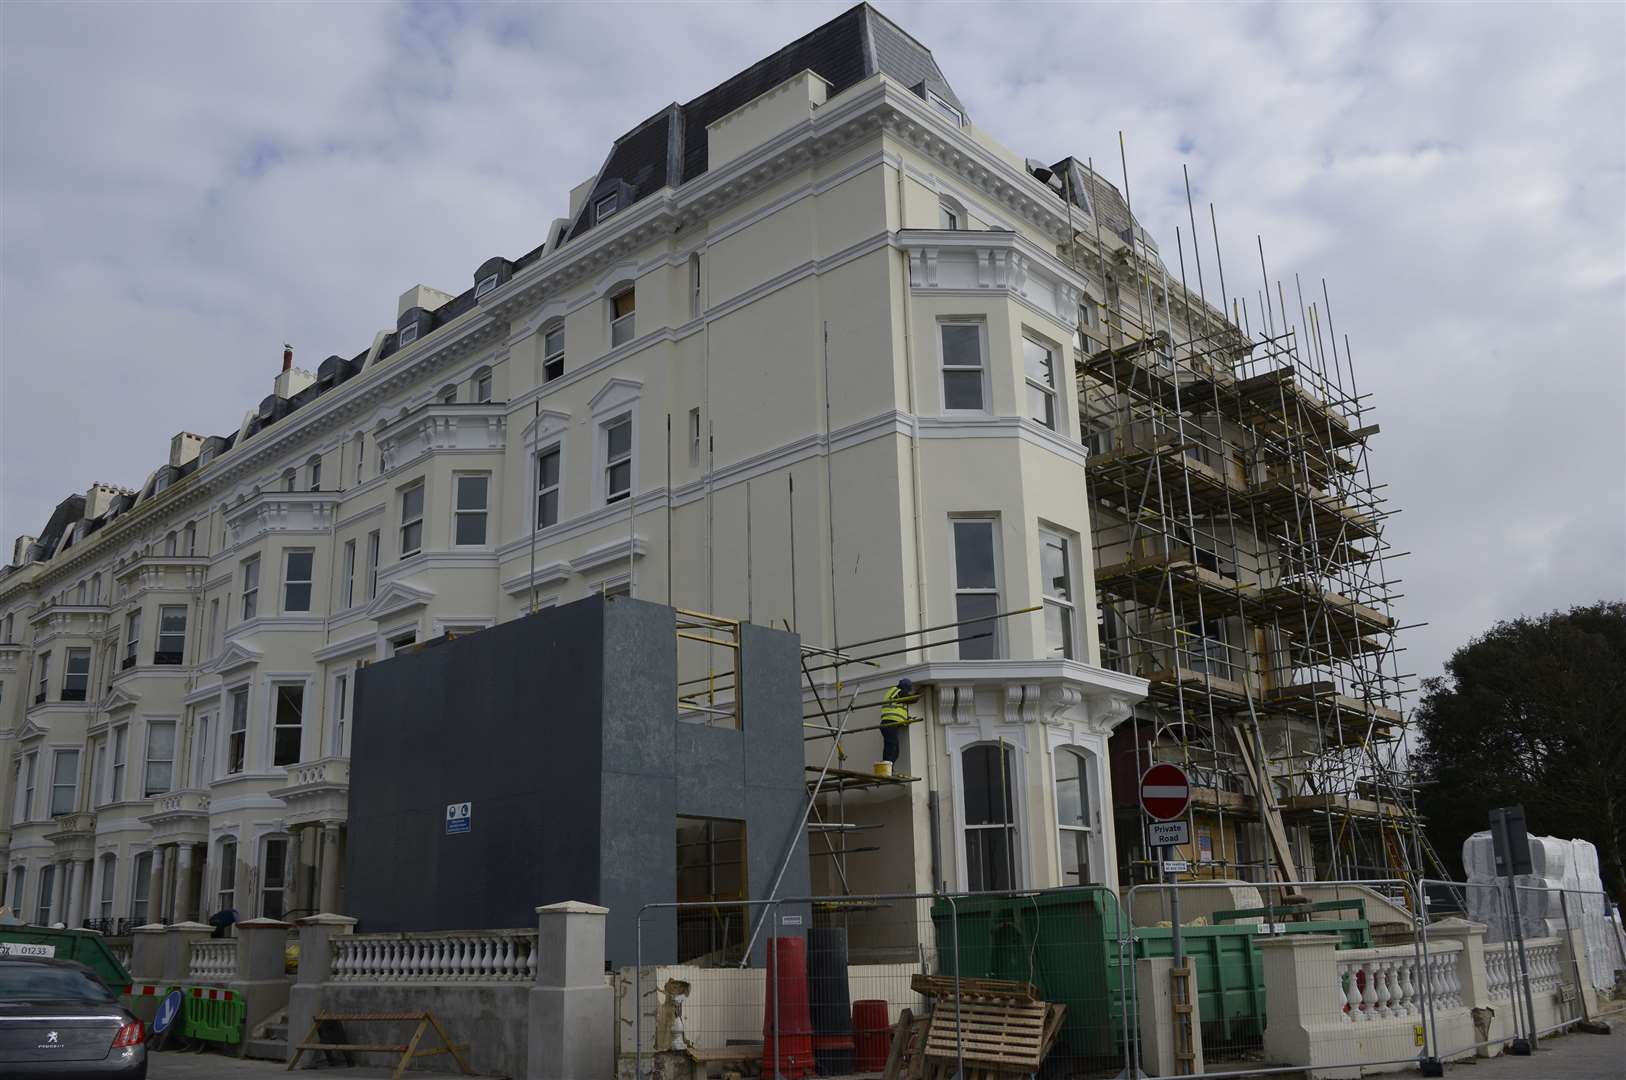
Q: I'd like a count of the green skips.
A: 2